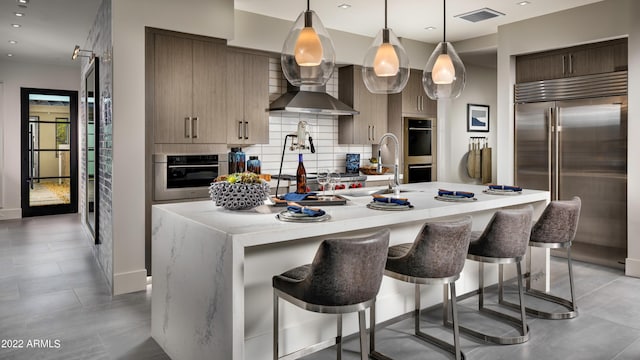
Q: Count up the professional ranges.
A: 1